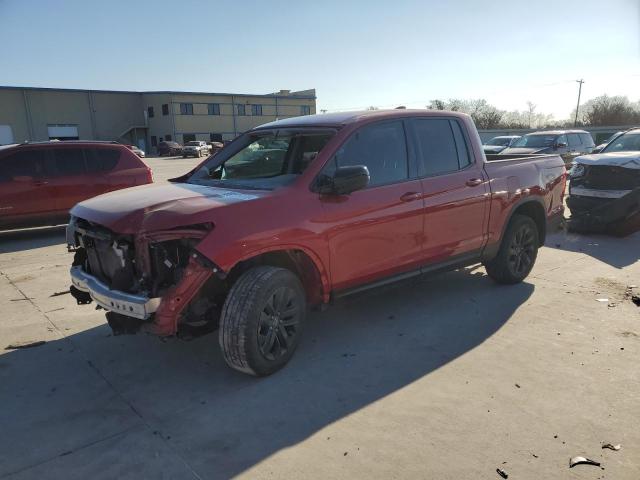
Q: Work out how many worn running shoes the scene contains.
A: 0